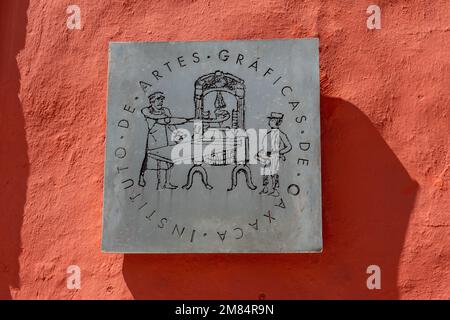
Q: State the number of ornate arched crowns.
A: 1